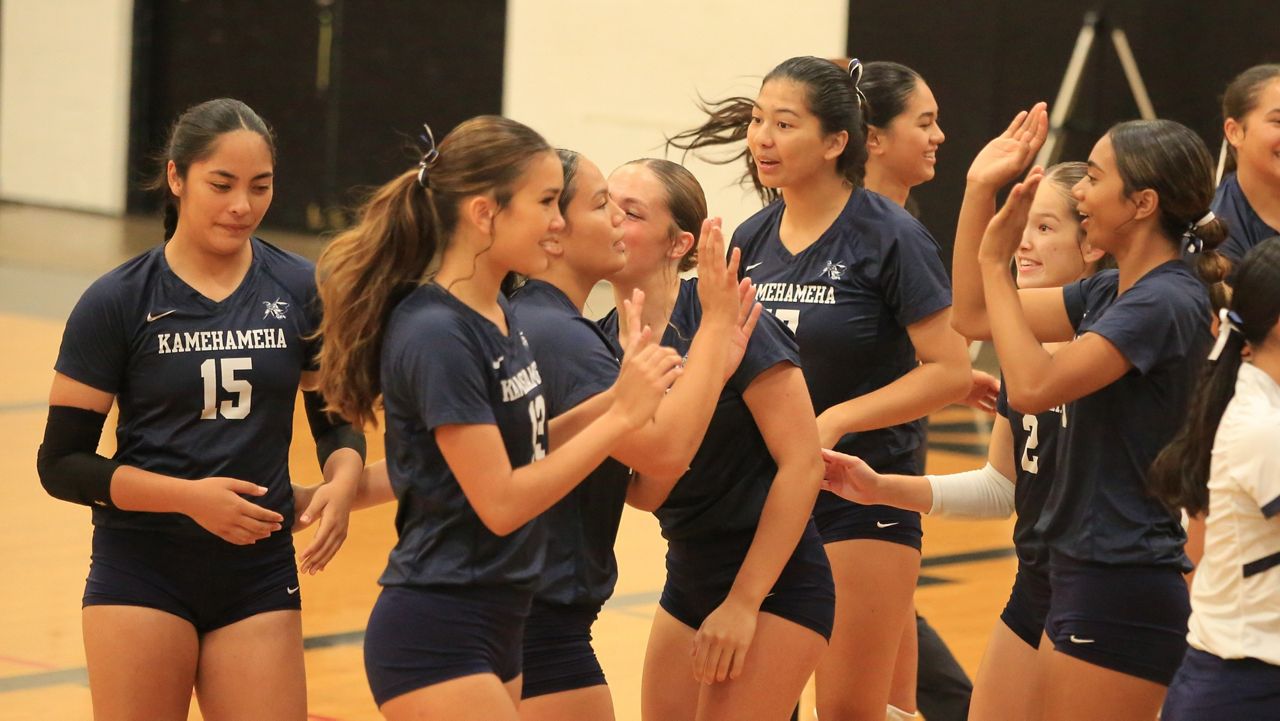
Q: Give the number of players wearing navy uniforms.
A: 9